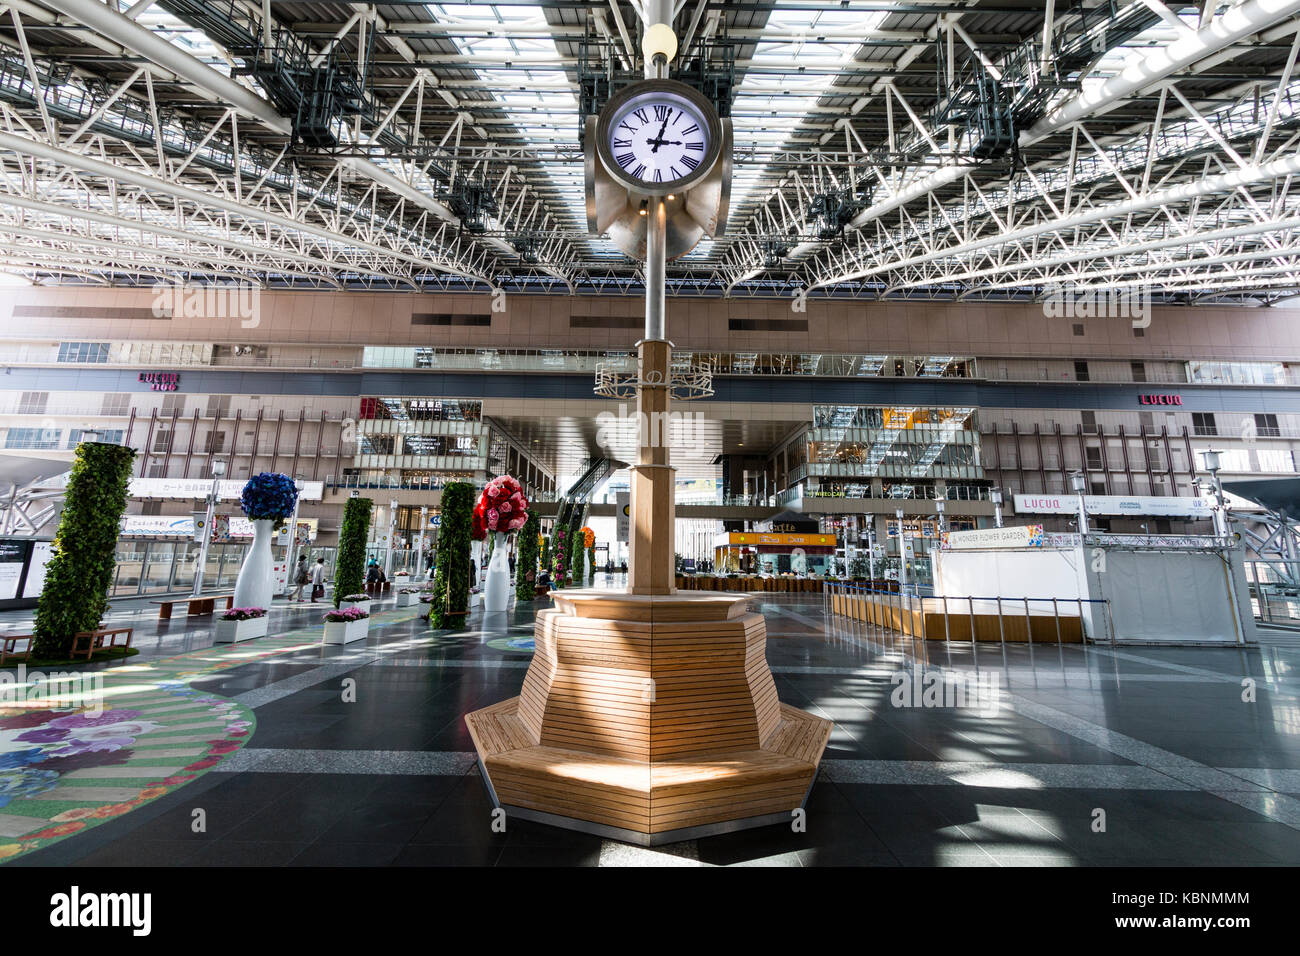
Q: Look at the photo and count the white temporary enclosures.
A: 1